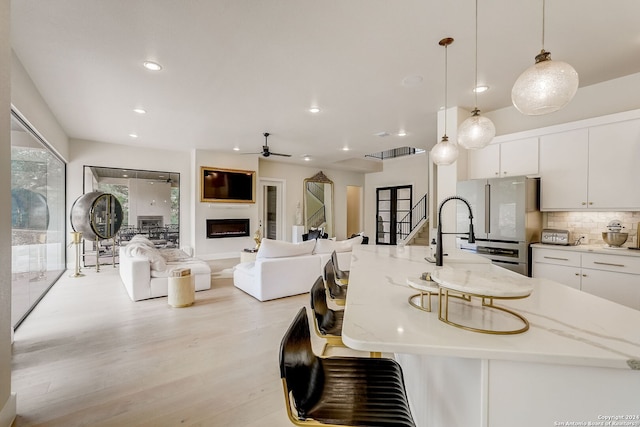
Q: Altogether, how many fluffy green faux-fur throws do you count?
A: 0